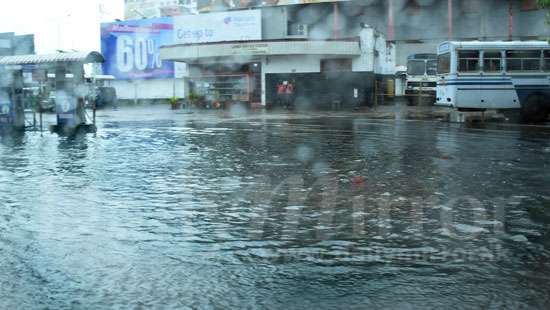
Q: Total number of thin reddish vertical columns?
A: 4